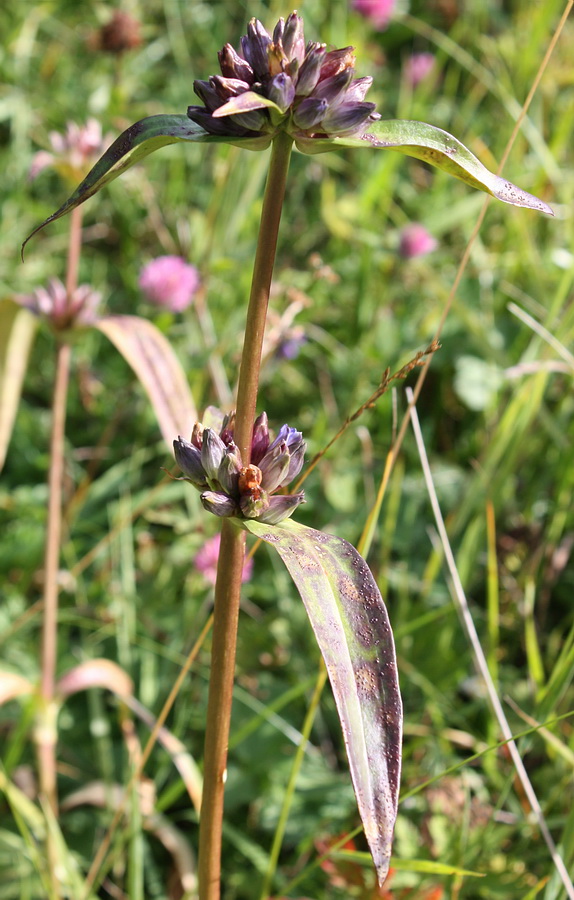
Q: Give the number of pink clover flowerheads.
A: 5